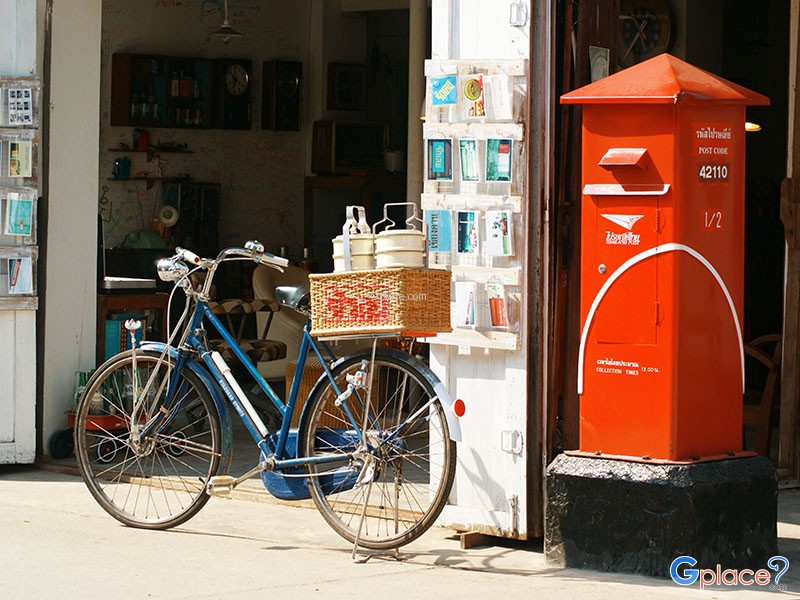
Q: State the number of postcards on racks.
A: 15